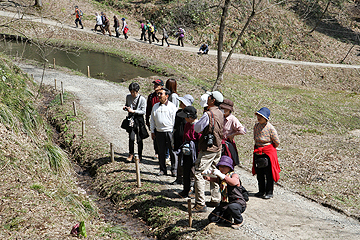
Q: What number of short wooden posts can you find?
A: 10